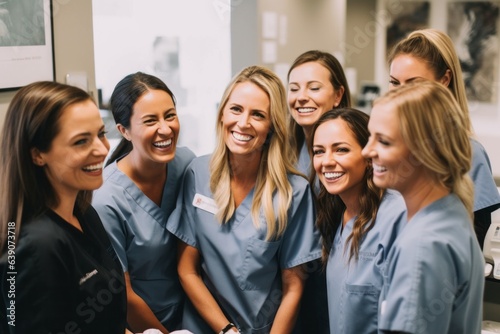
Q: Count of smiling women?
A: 6